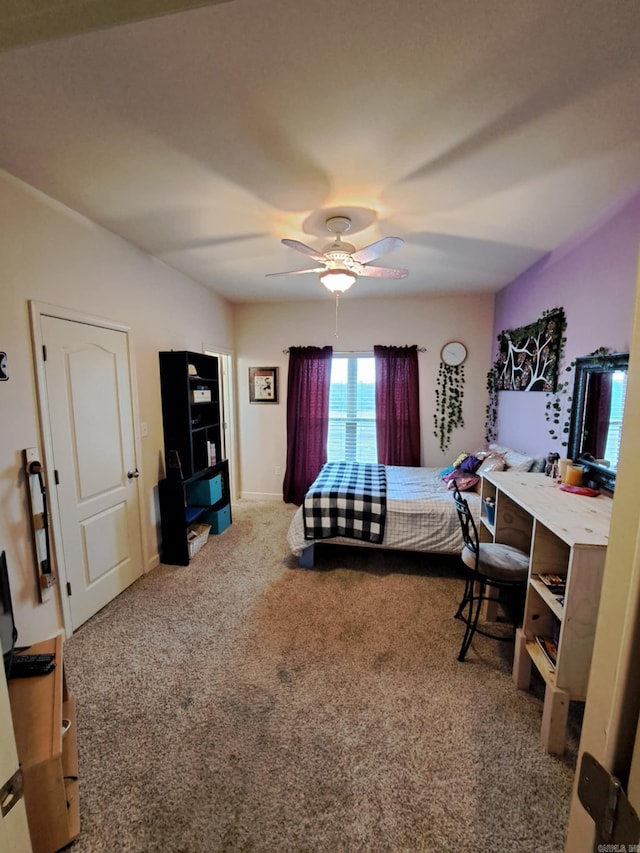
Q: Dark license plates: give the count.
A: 0